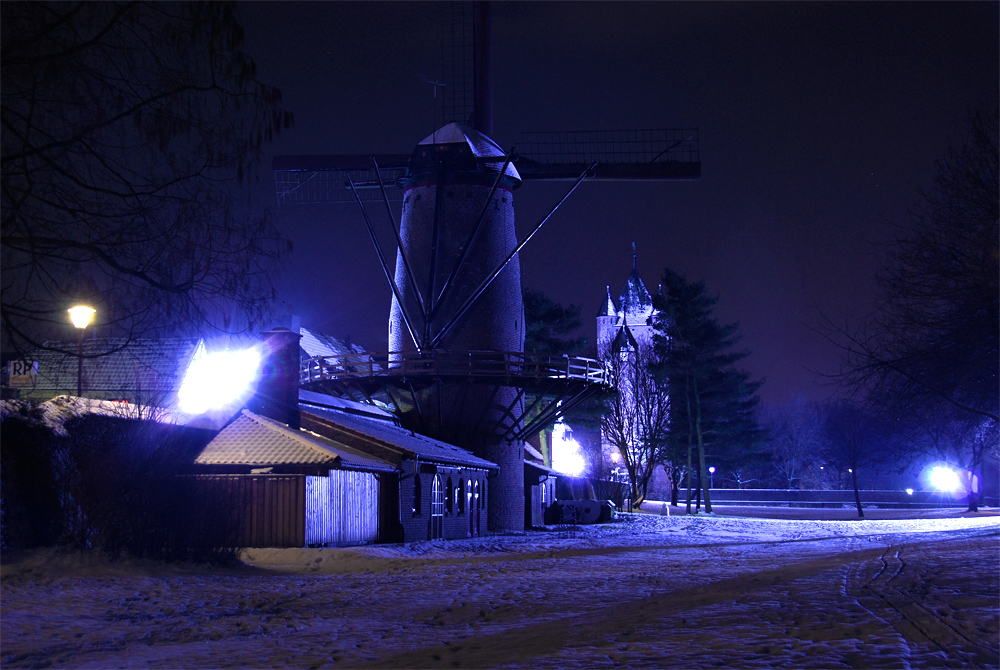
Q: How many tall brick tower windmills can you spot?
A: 1